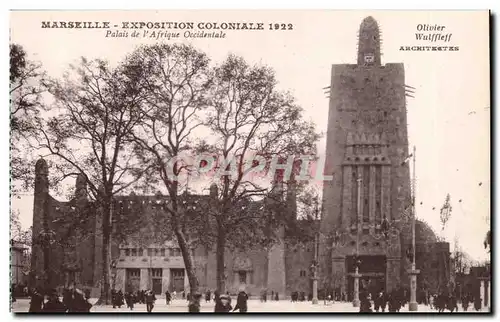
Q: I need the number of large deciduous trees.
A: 3